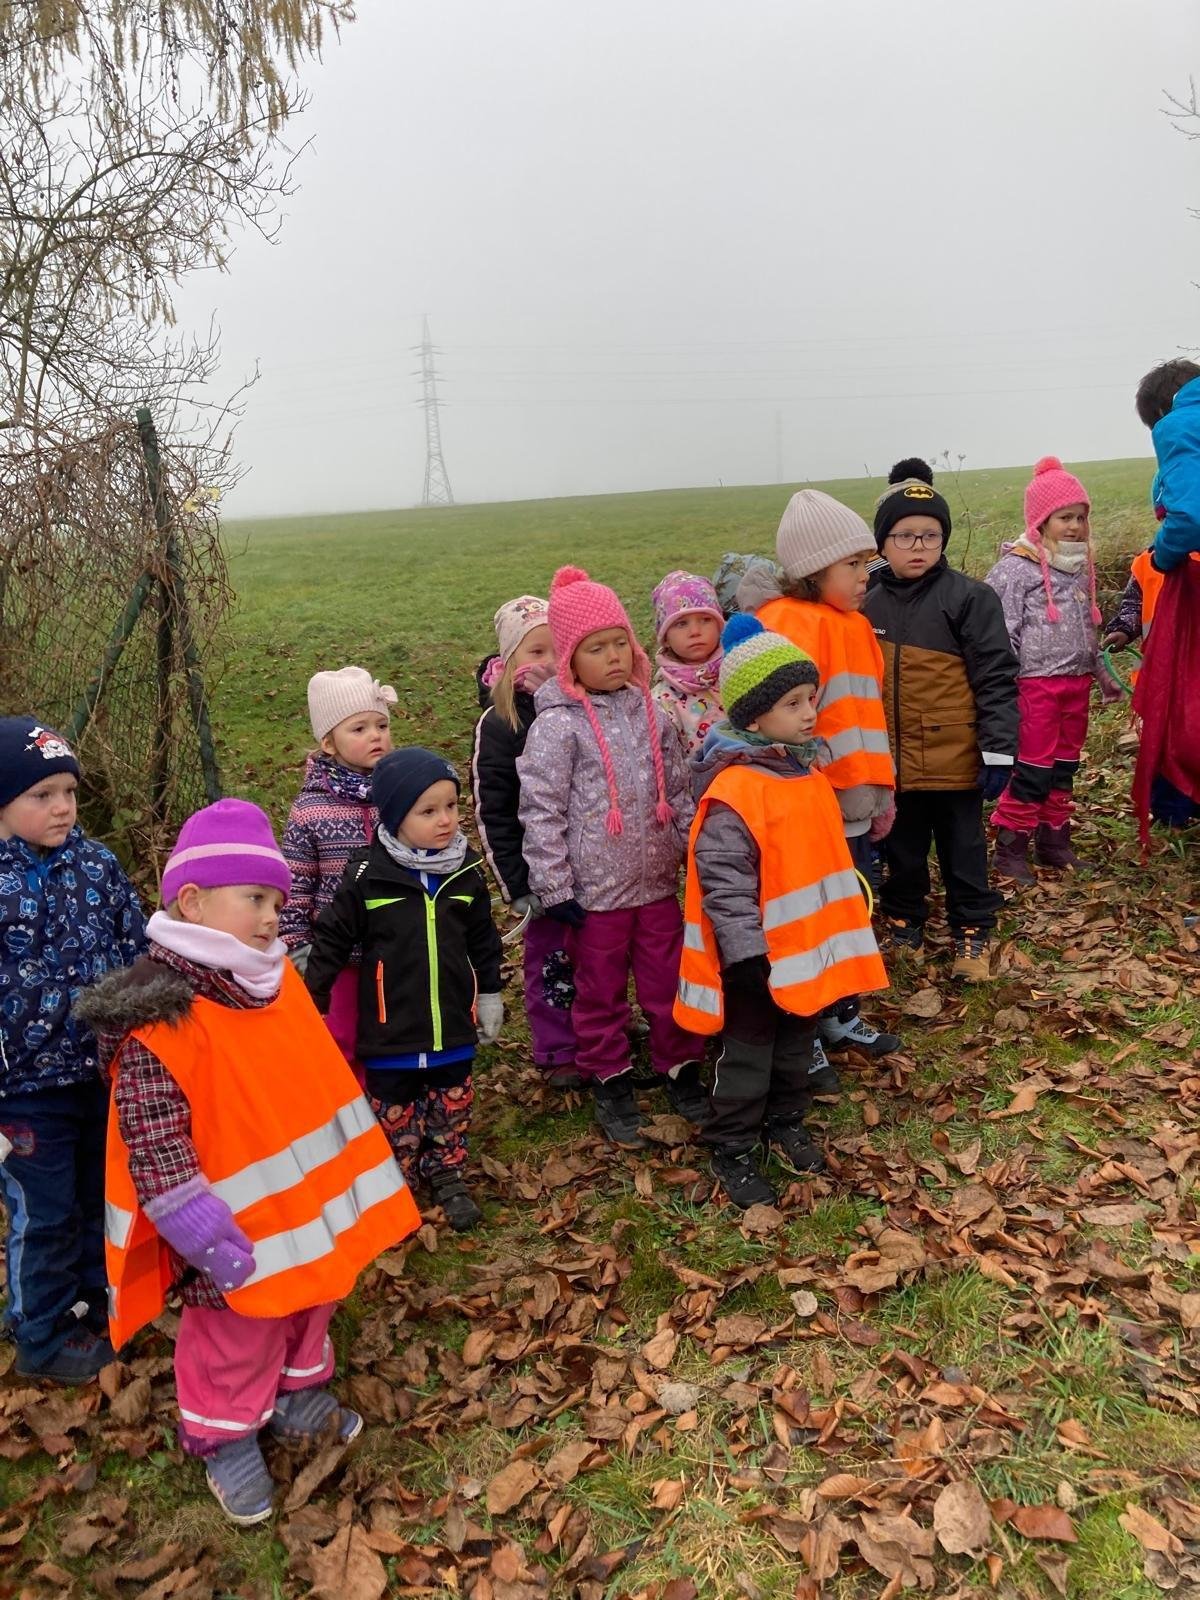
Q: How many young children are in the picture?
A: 12